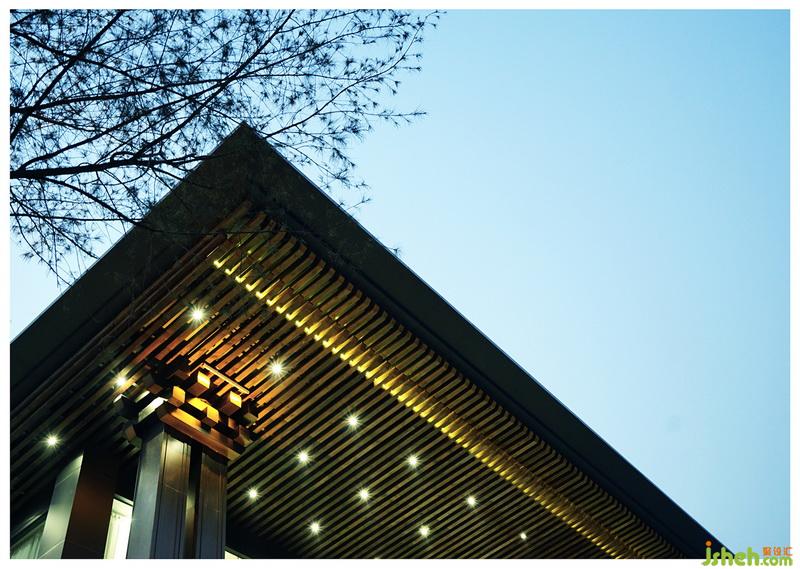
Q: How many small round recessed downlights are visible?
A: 13